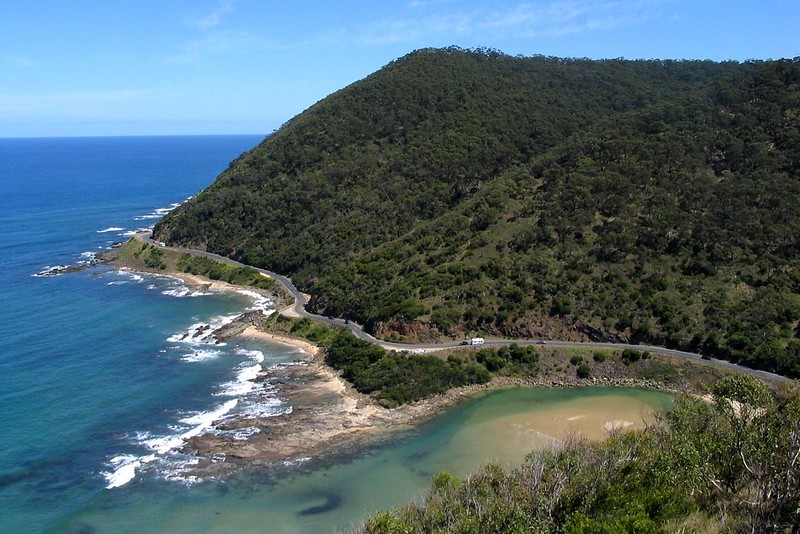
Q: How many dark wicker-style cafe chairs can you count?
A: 0